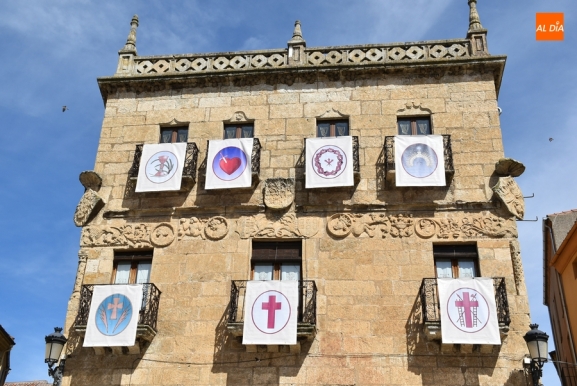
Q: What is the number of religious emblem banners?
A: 7